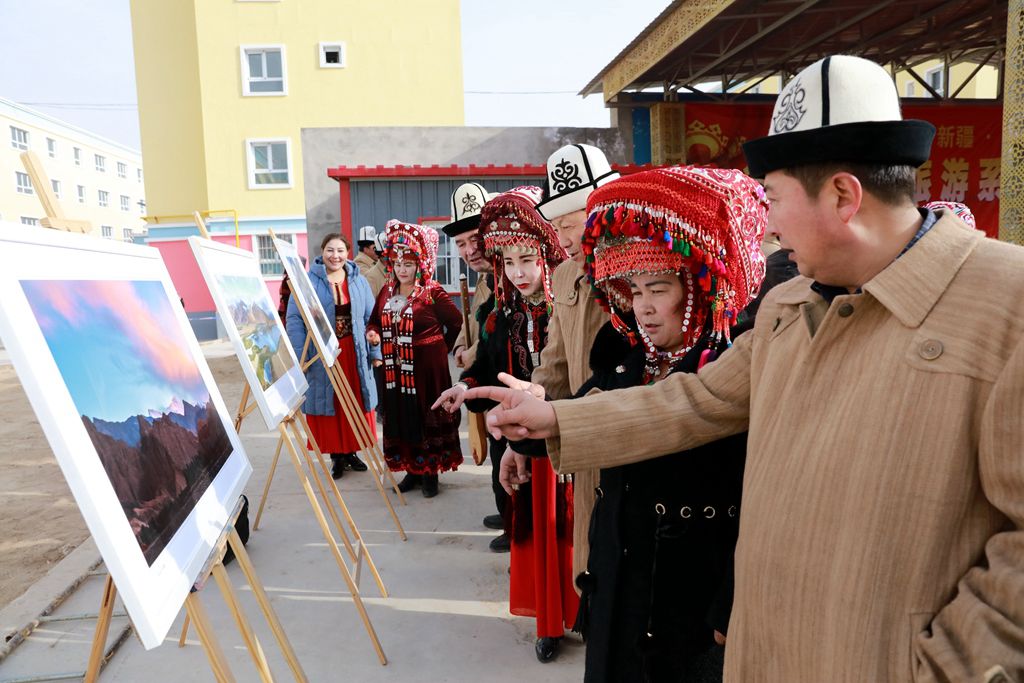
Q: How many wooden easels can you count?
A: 3